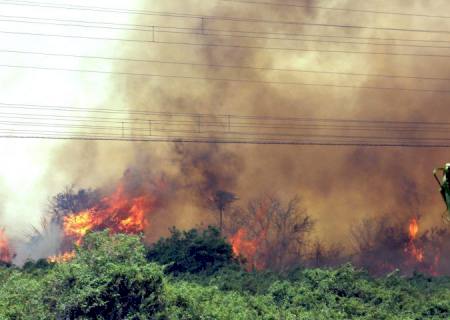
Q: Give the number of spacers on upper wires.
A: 2